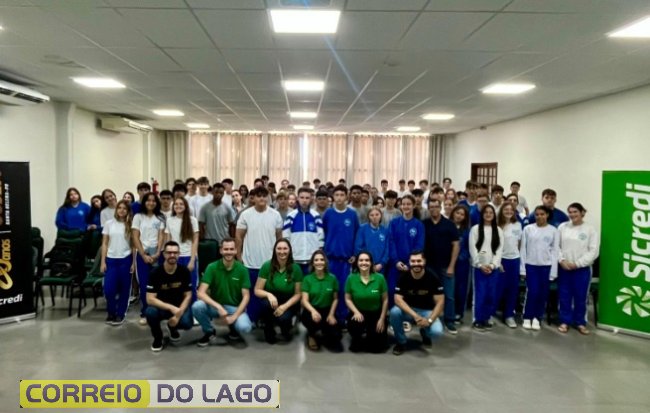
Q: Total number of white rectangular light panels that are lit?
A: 11